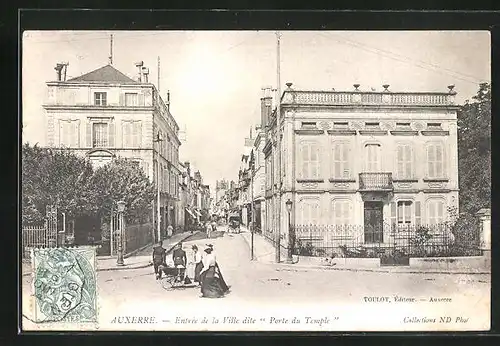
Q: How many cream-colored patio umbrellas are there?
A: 0